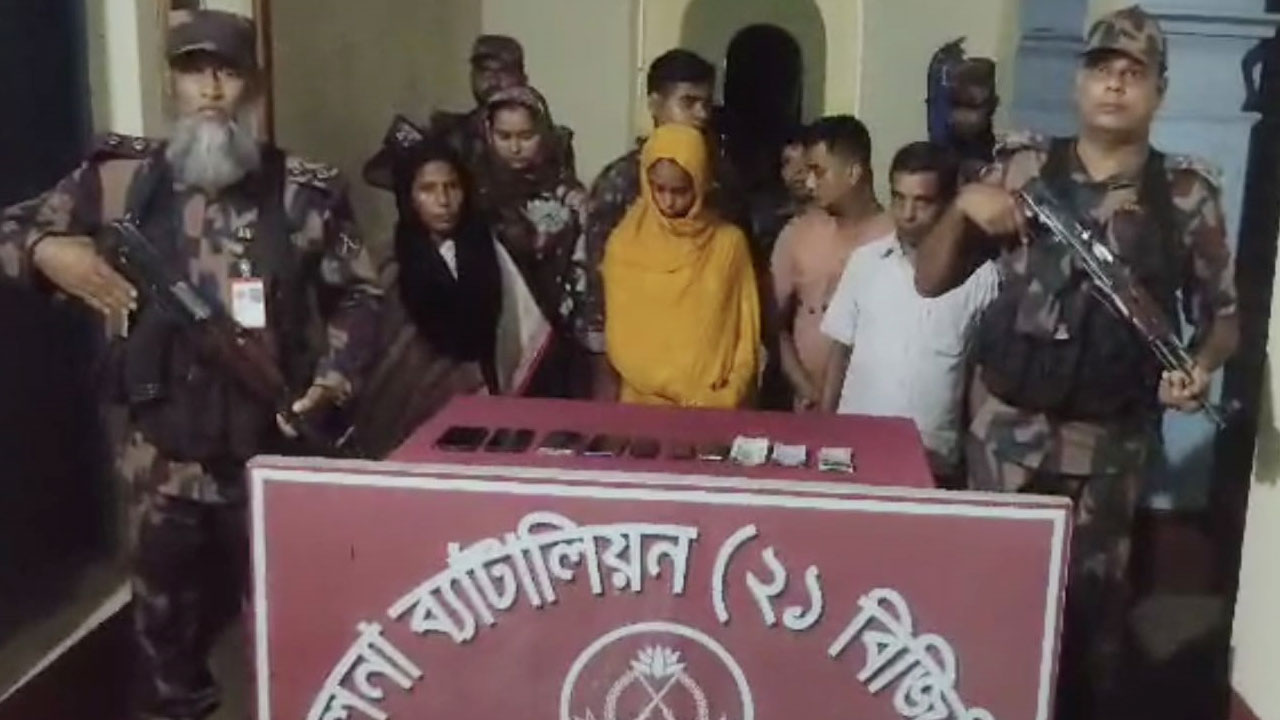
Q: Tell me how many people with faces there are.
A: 11